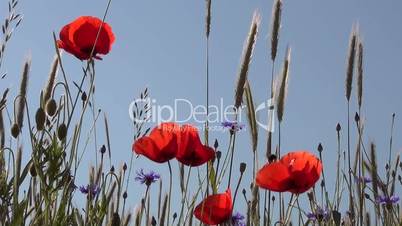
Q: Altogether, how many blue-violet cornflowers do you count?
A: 7